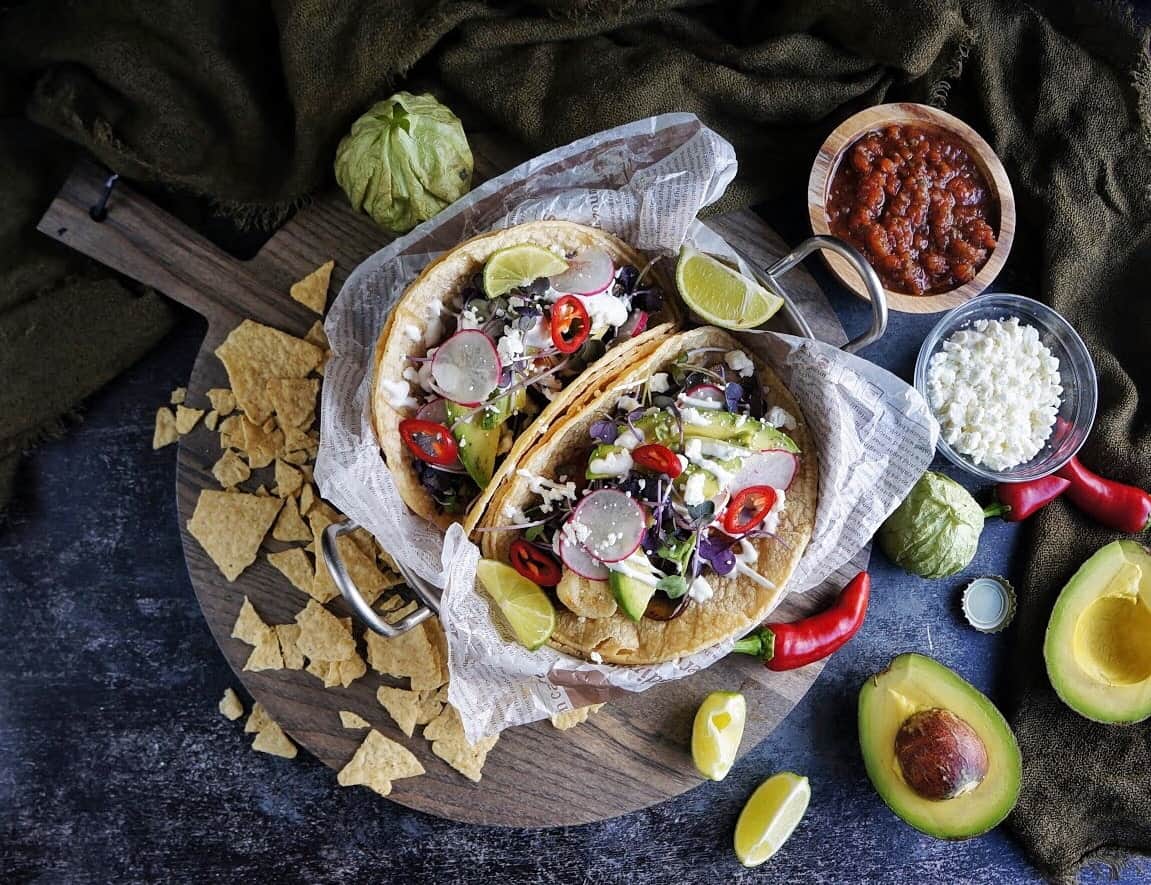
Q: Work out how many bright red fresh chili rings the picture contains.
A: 5